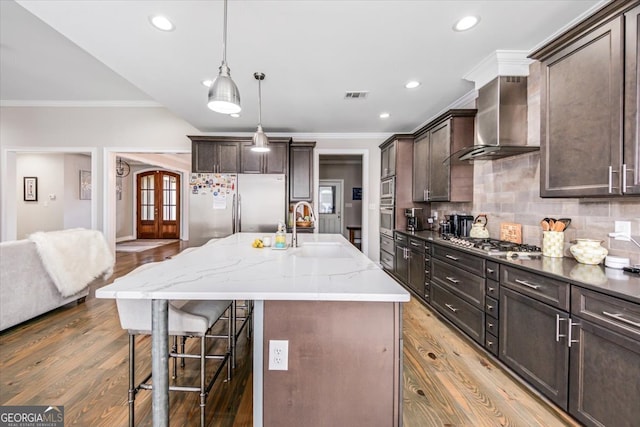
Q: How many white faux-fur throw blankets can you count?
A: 1